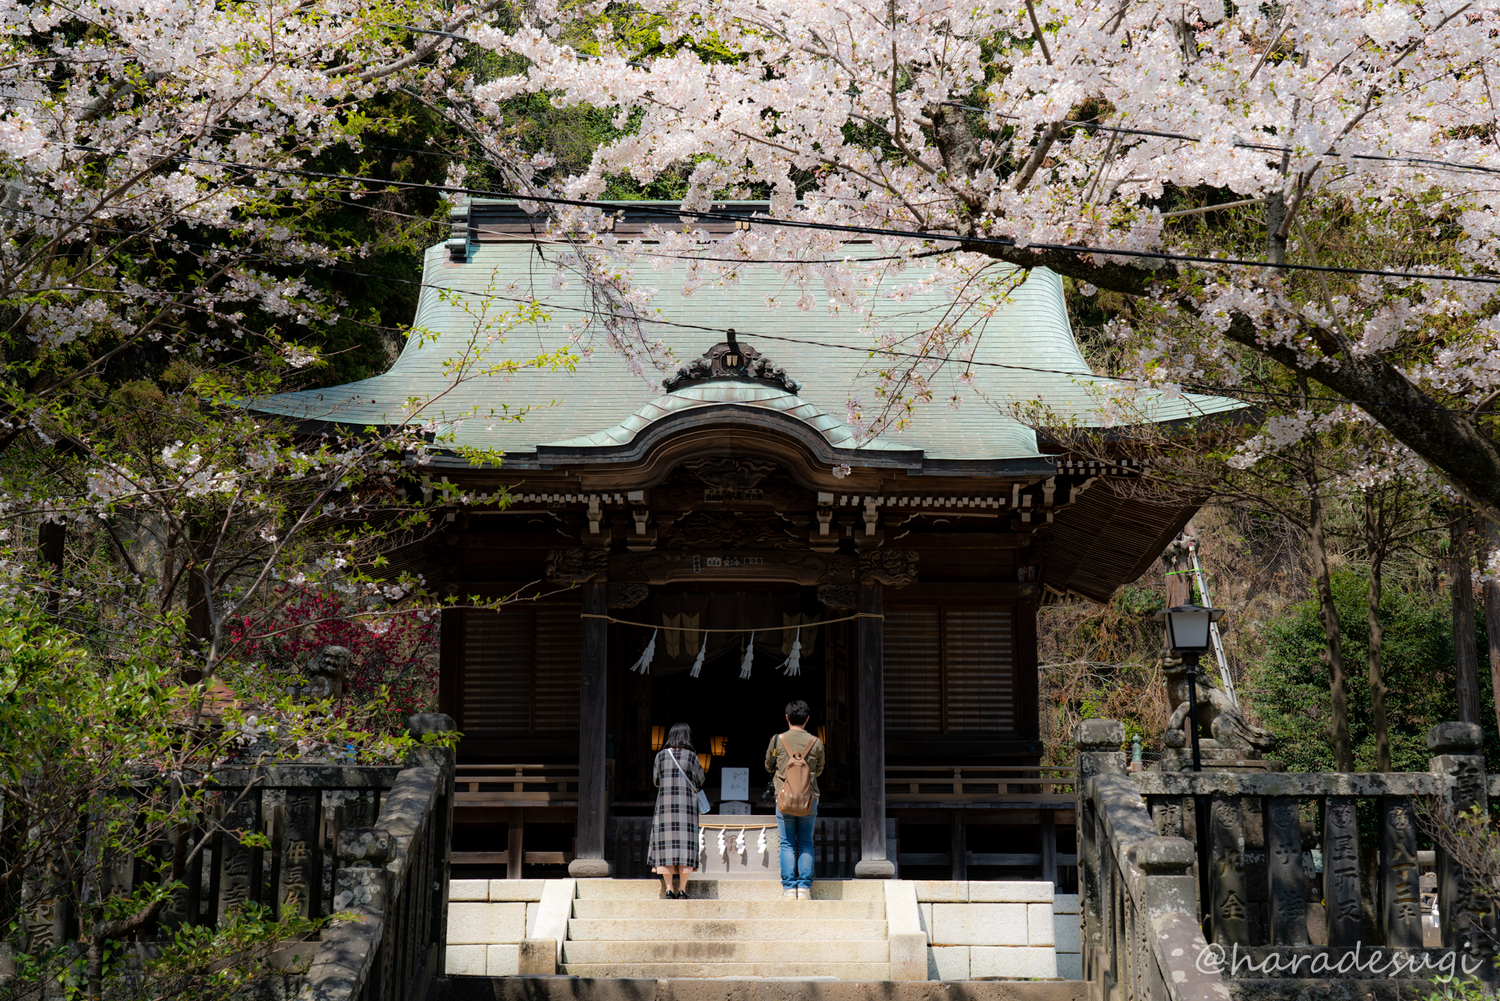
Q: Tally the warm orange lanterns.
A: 4